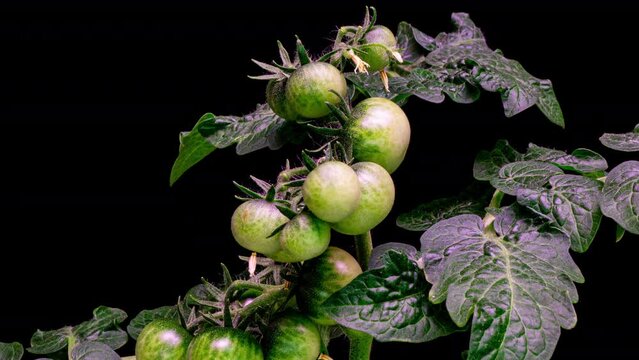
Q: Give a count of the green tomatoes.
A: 12